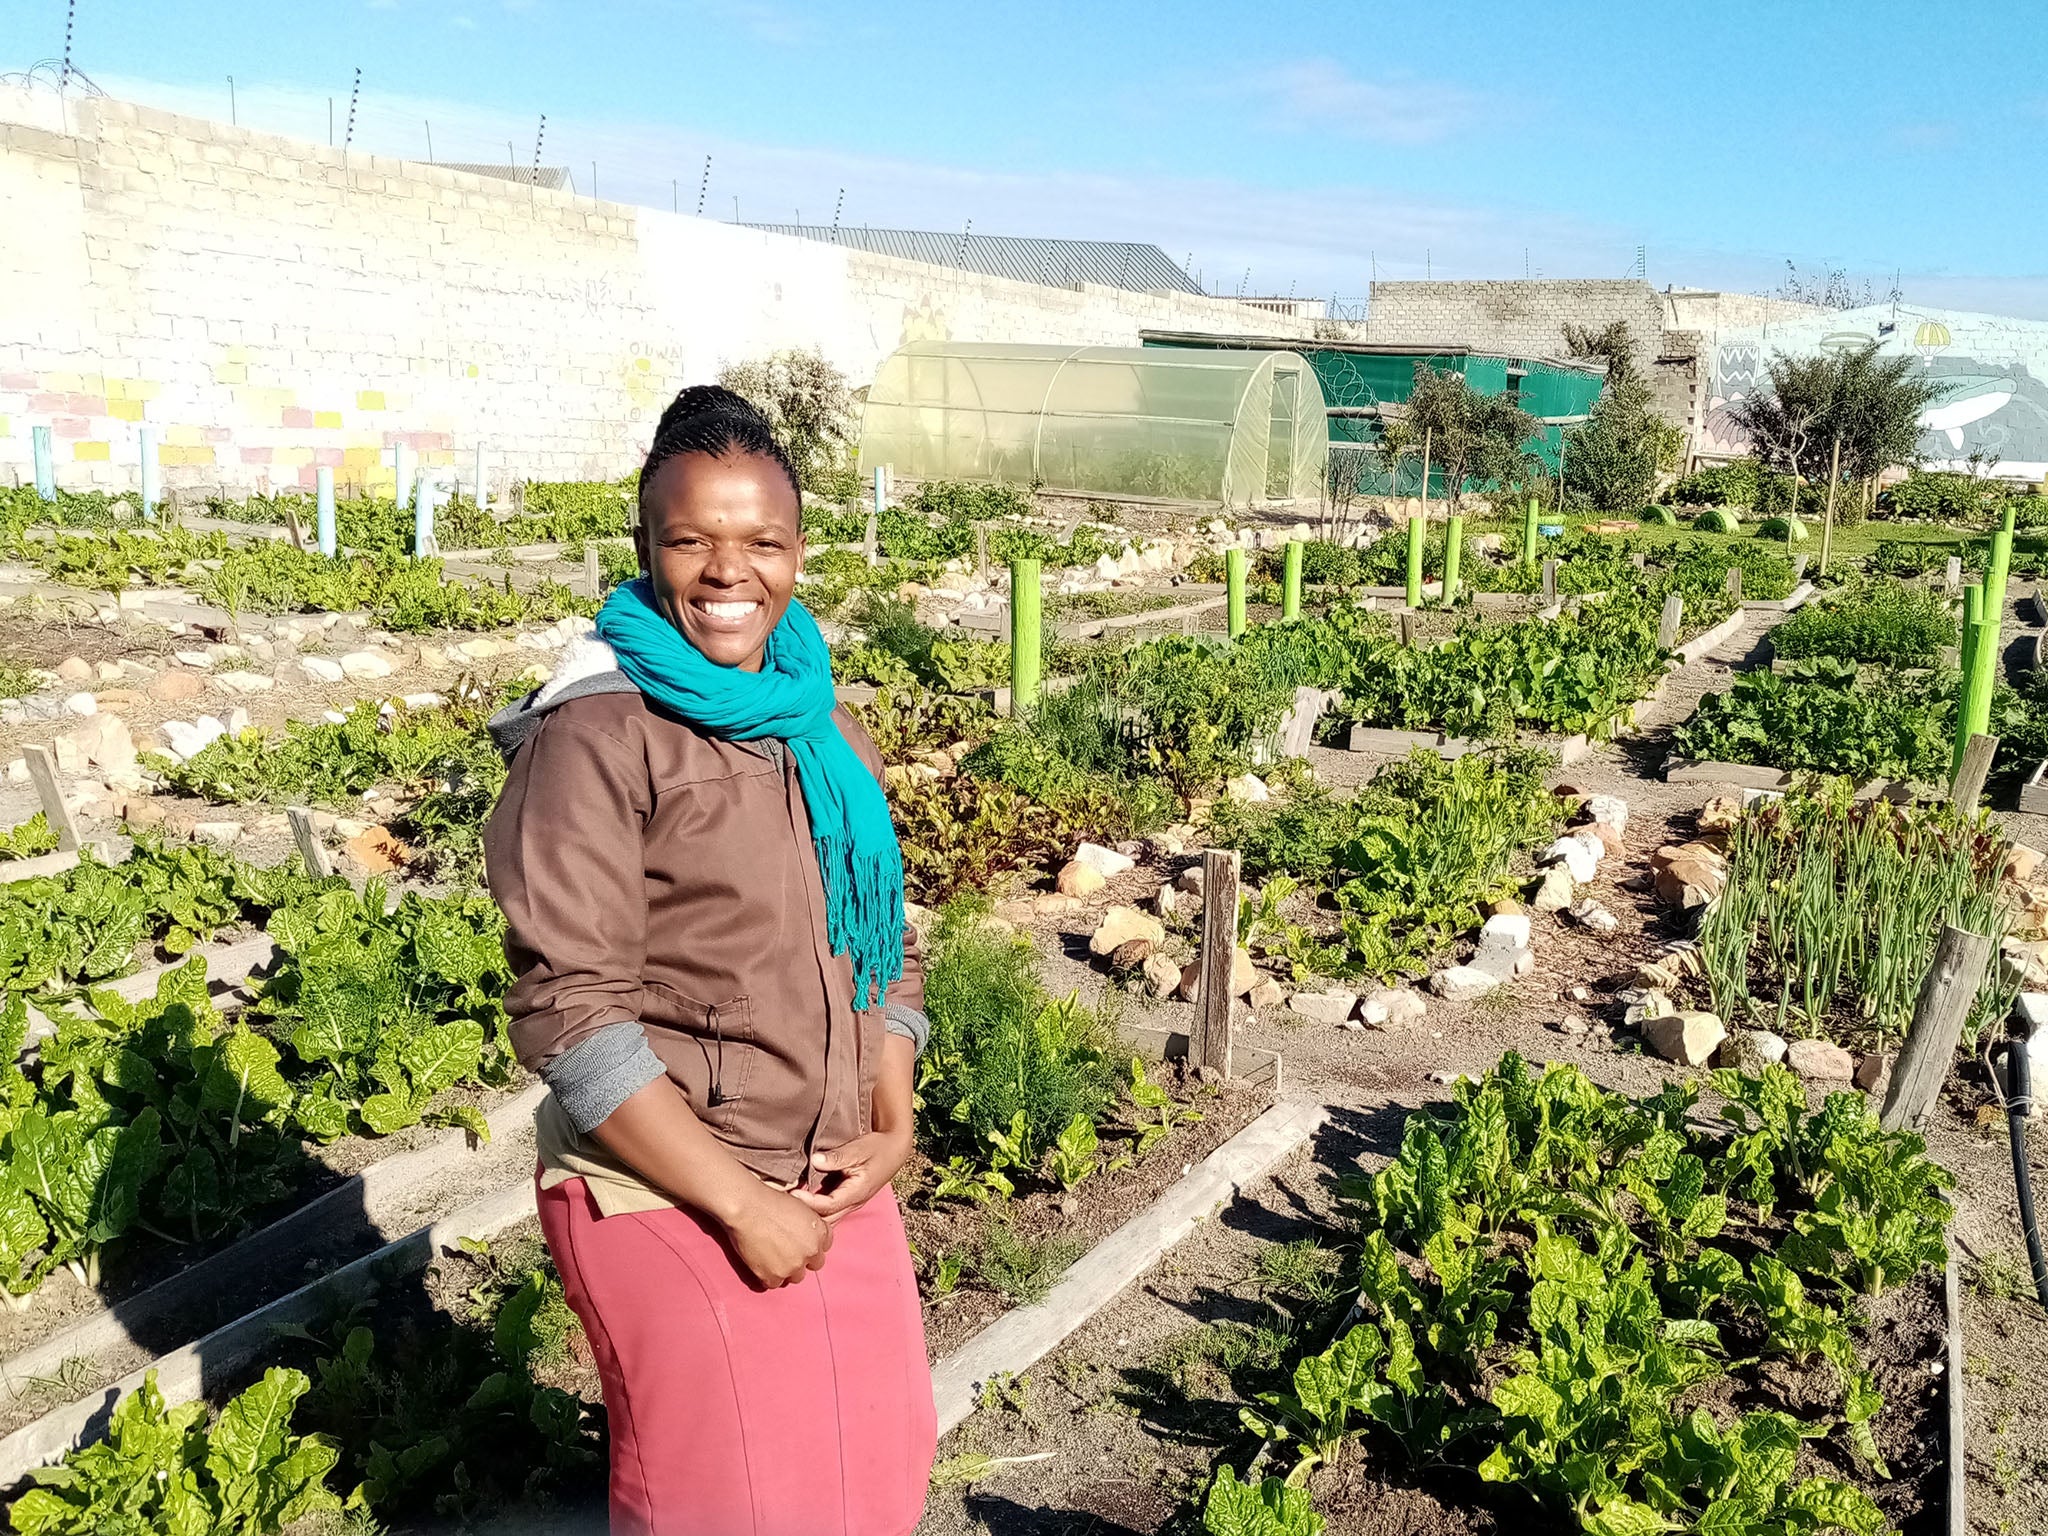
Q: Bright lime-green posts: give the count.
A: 11